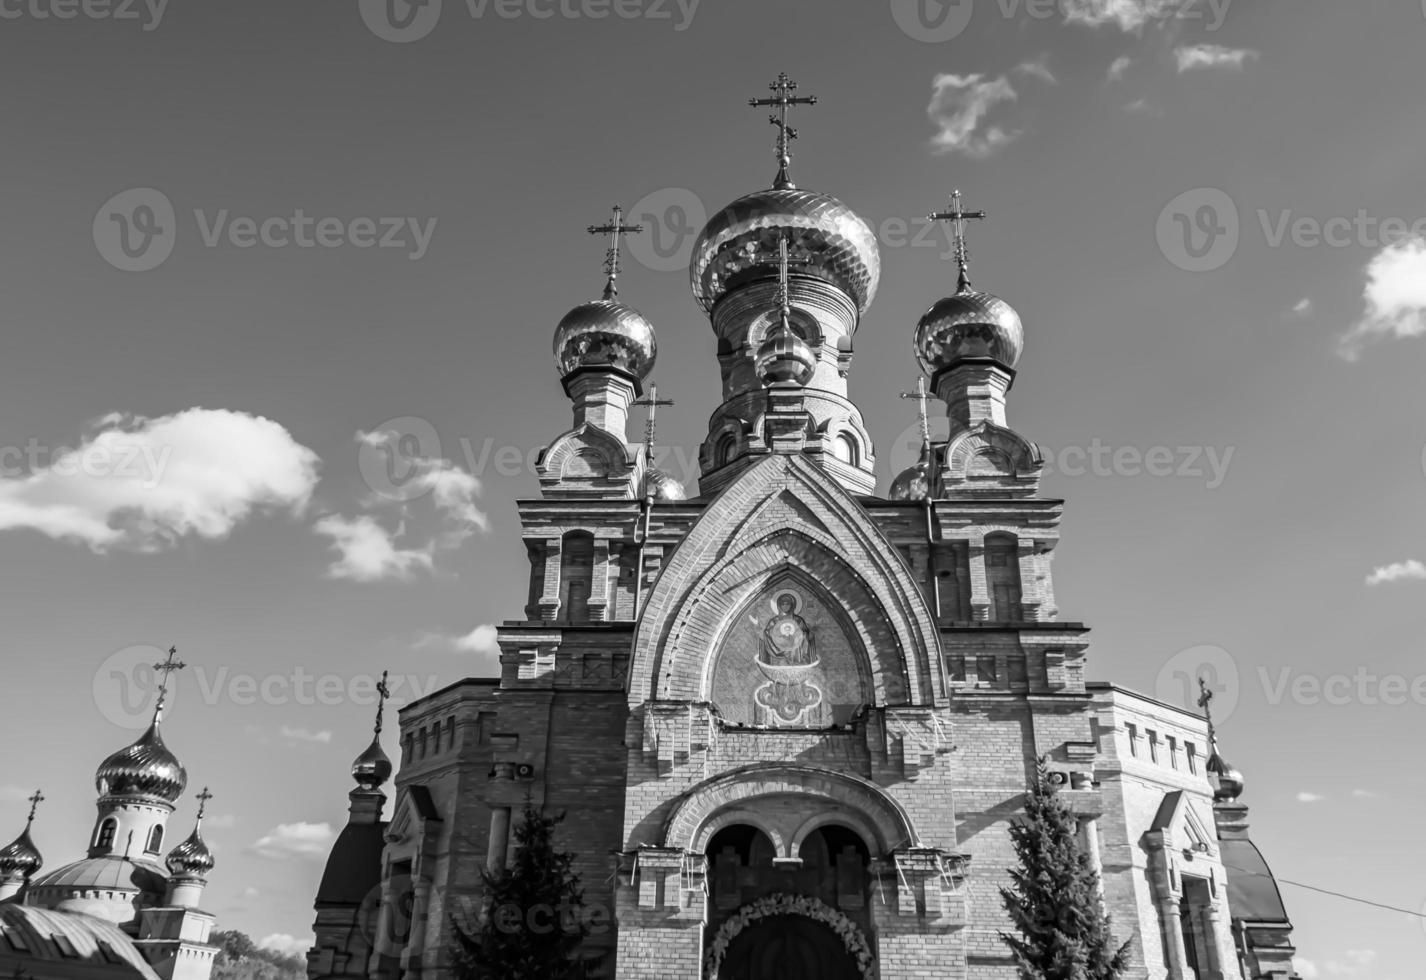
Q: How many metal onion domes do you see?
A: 11